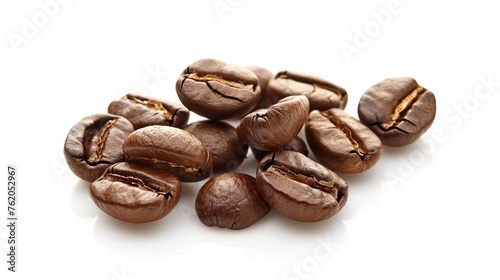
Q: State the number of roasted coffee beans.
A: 14